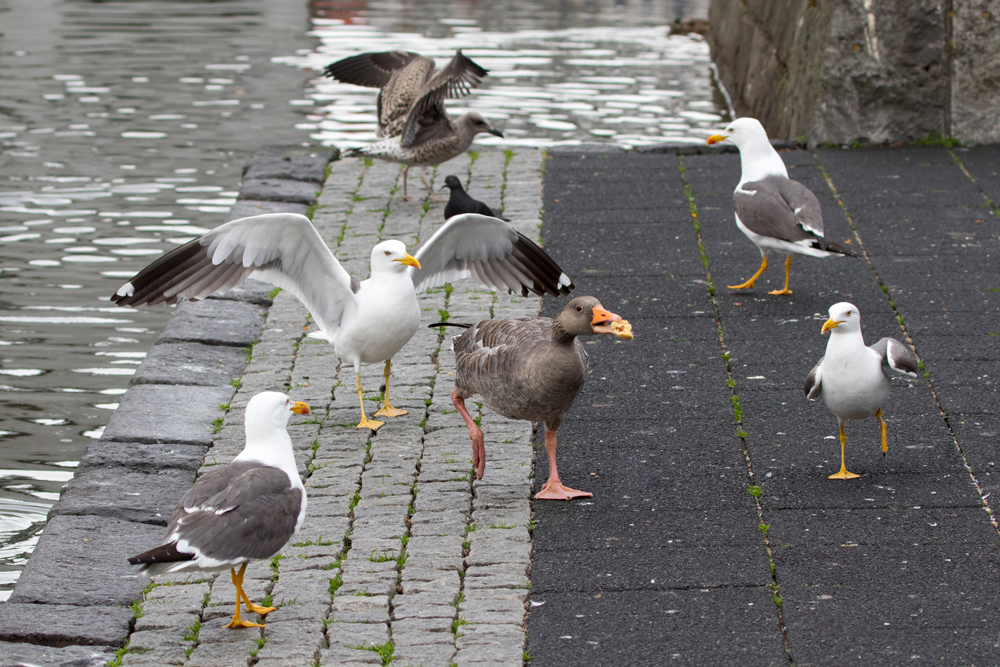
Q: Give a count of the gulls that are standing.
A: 5